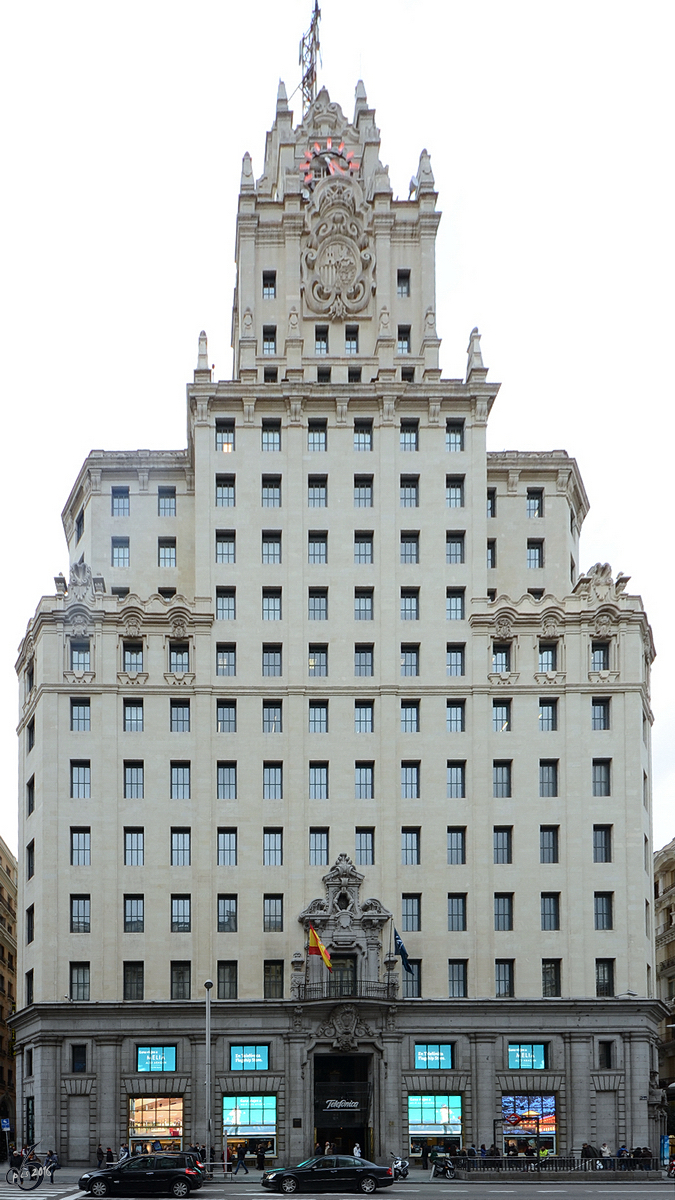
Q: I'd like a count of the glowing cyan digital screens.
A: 6